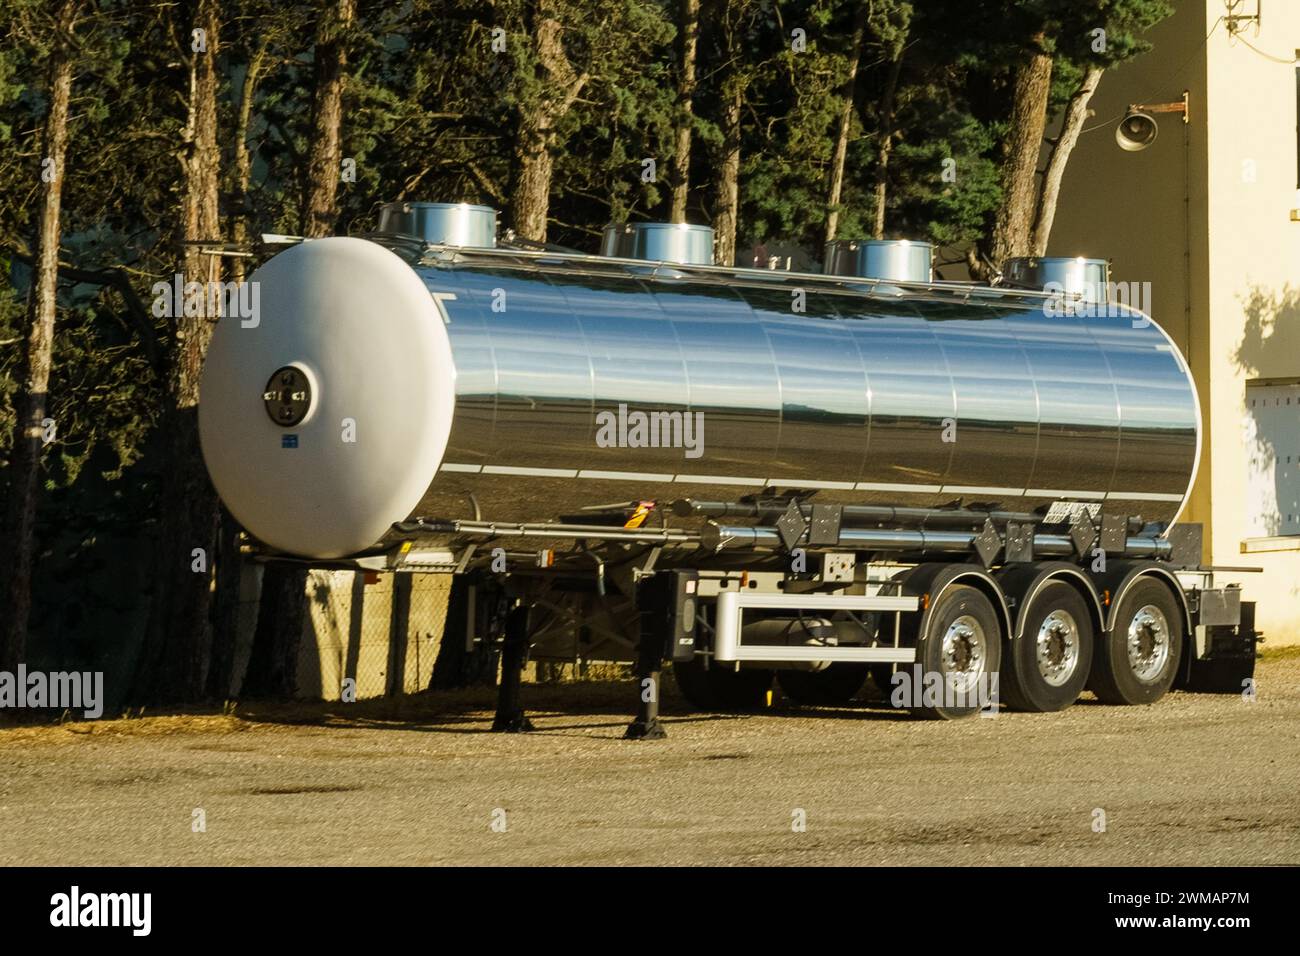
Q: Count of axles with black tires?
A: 3